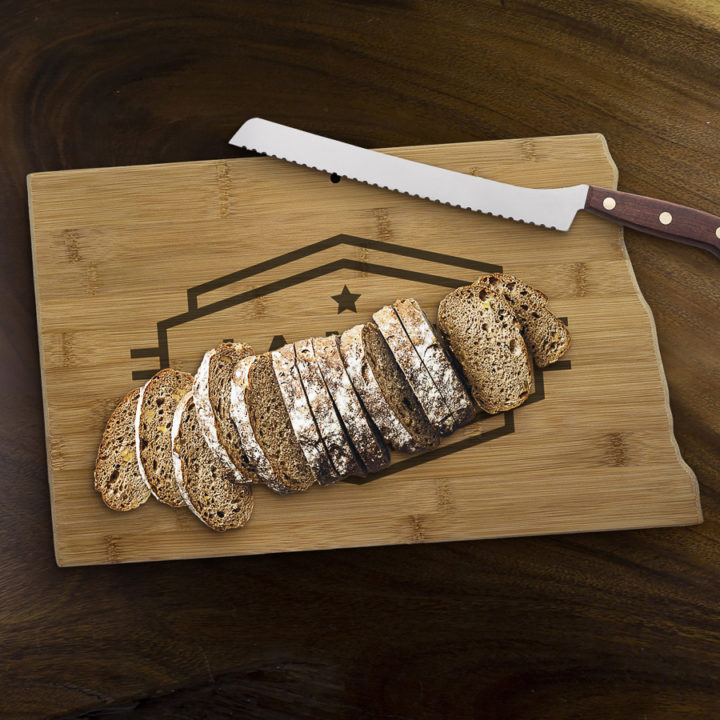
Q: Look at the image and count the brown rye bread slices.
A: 13